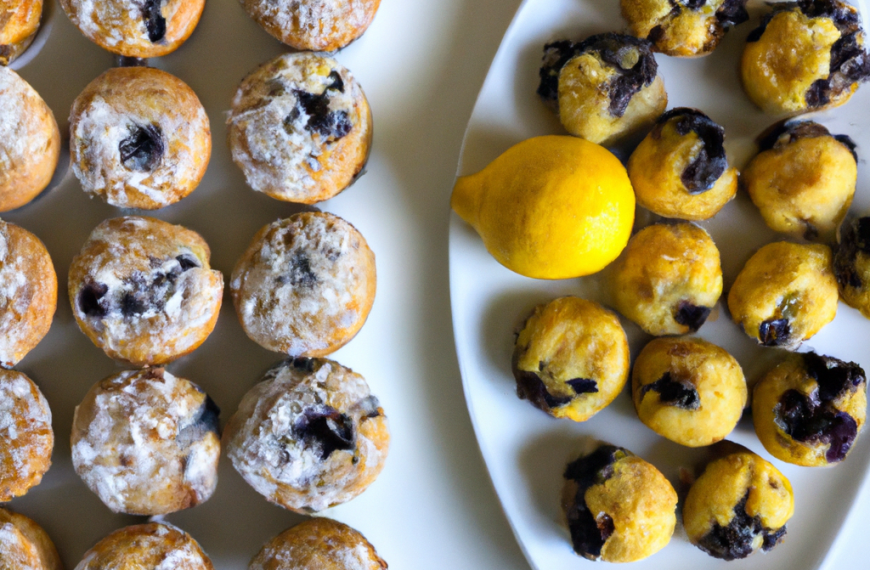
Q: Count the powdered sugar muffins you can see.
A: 15